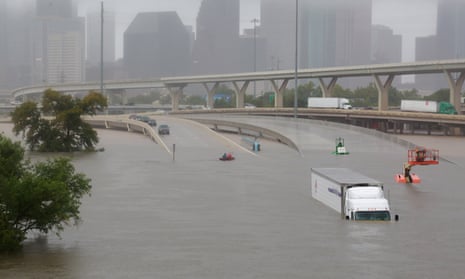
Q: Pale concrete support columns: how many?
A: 7